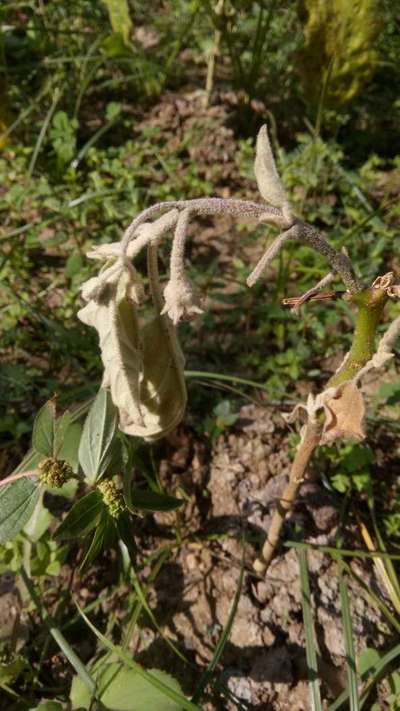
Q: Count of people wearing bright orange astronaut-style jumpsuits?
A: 0